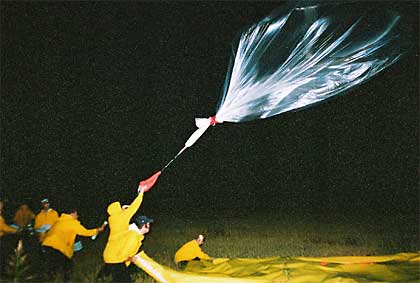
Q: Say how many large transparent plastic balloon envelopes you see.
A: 1